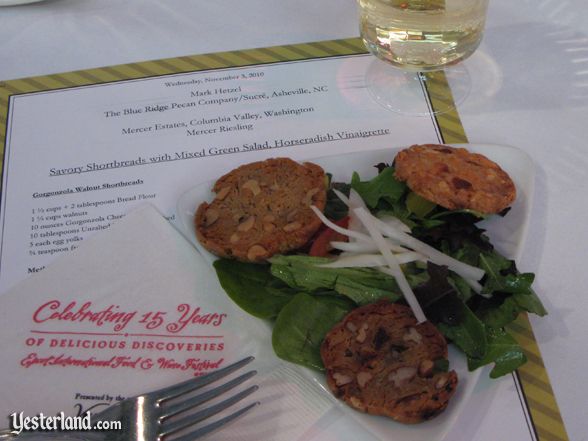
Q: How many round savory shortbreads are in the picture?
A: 3